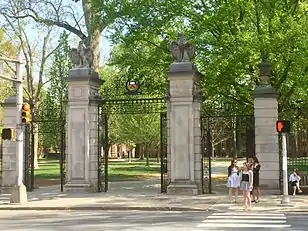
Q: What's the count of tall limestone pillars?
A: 4